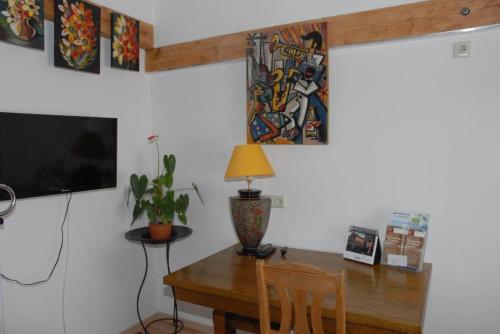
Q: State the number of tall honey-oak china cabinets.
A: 0